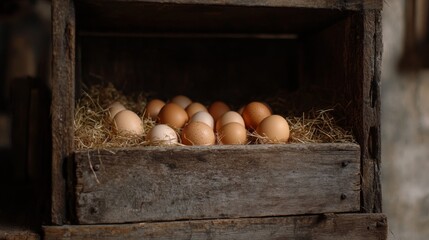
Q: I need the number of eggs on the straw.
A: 14